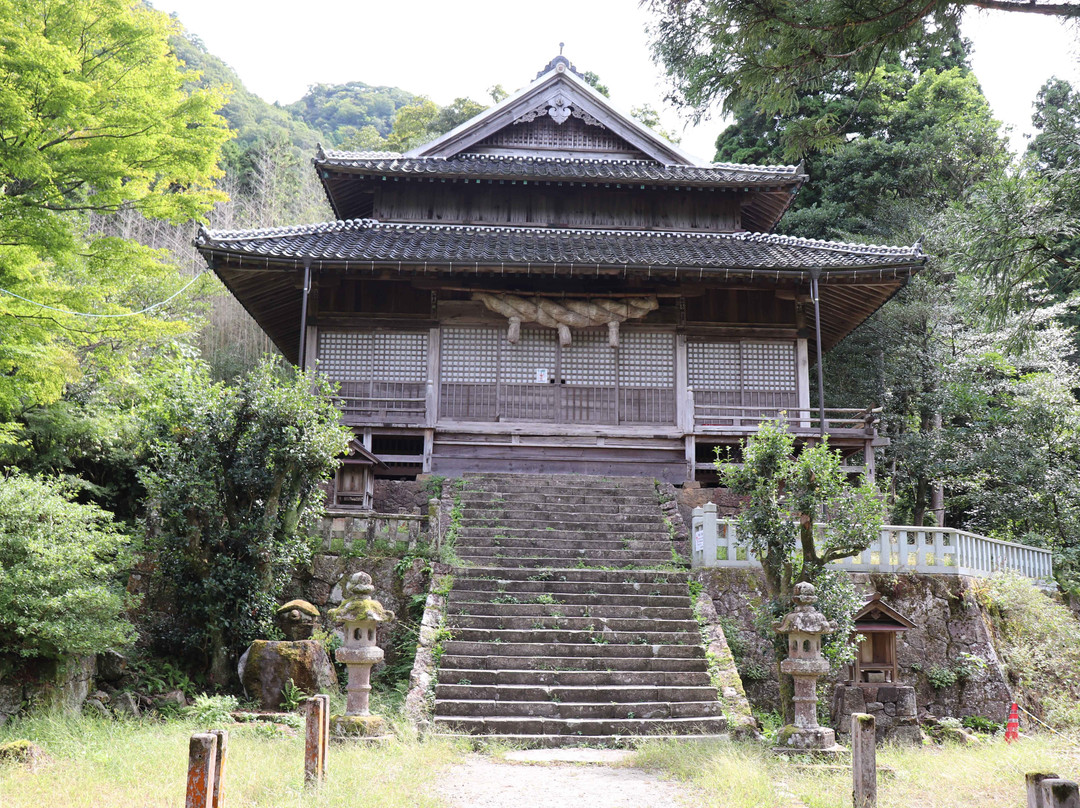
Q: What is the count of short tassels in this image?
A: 3